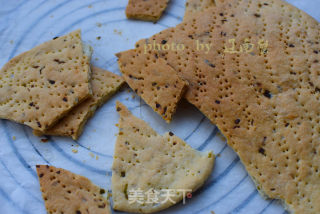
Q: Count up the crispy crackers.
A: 7